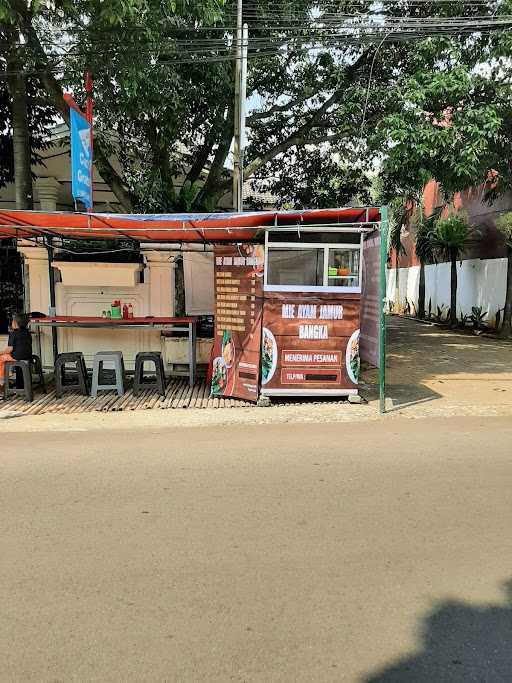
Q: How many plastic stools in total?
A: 5